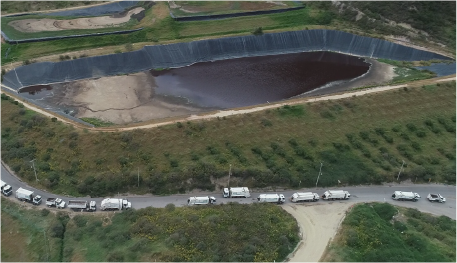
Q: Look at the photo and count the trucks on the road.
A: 12